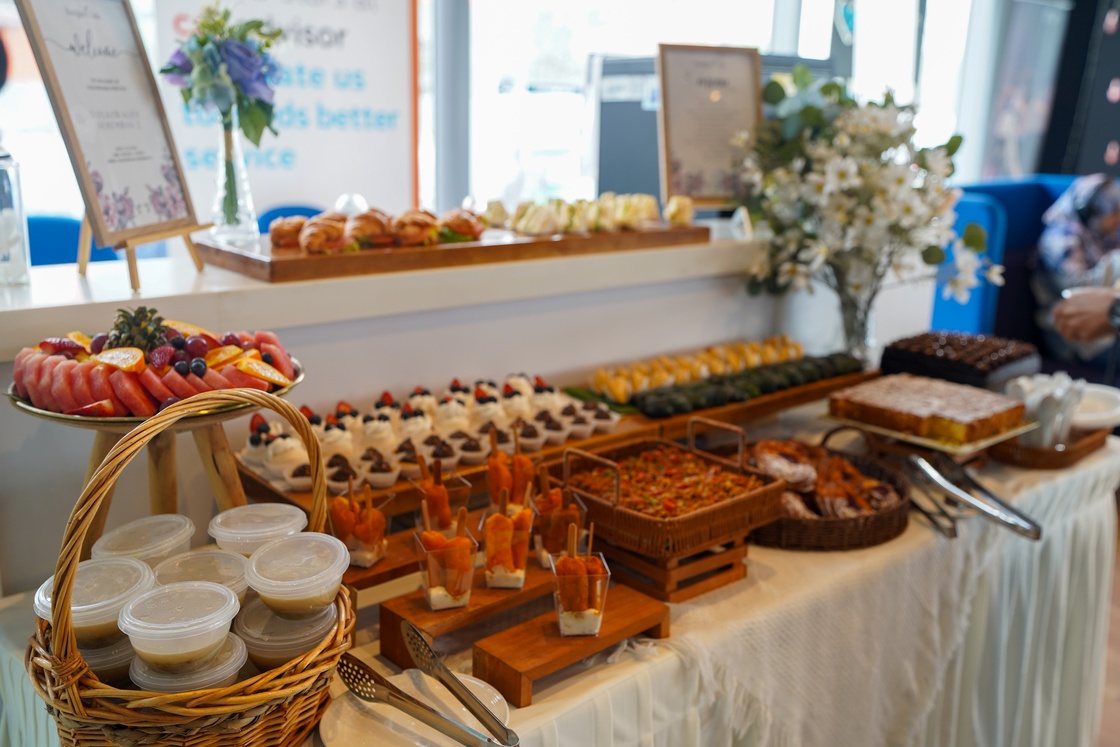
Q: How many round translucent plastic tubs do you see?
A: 9